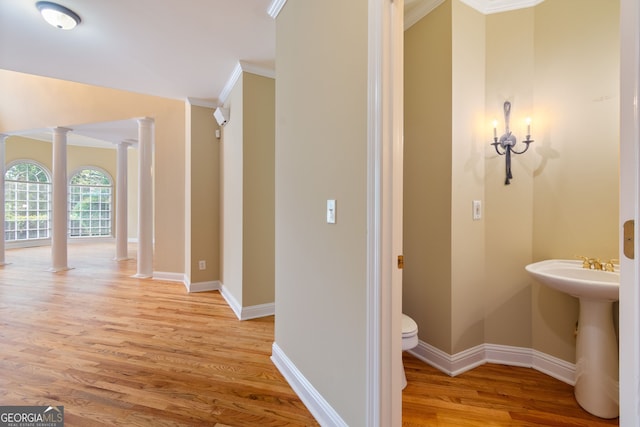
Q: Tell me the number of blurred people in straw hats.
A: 0